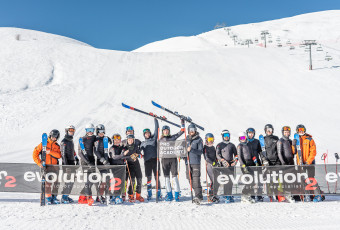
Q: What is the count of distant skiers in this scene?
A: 0